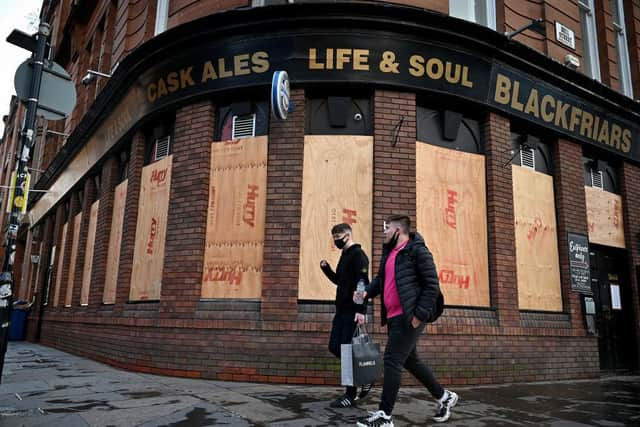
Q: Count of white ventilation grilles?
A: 4